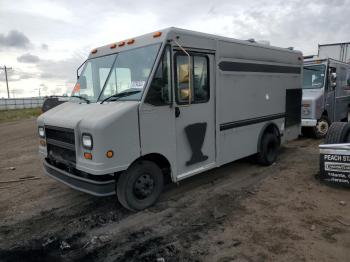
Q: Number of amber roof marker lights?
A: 5